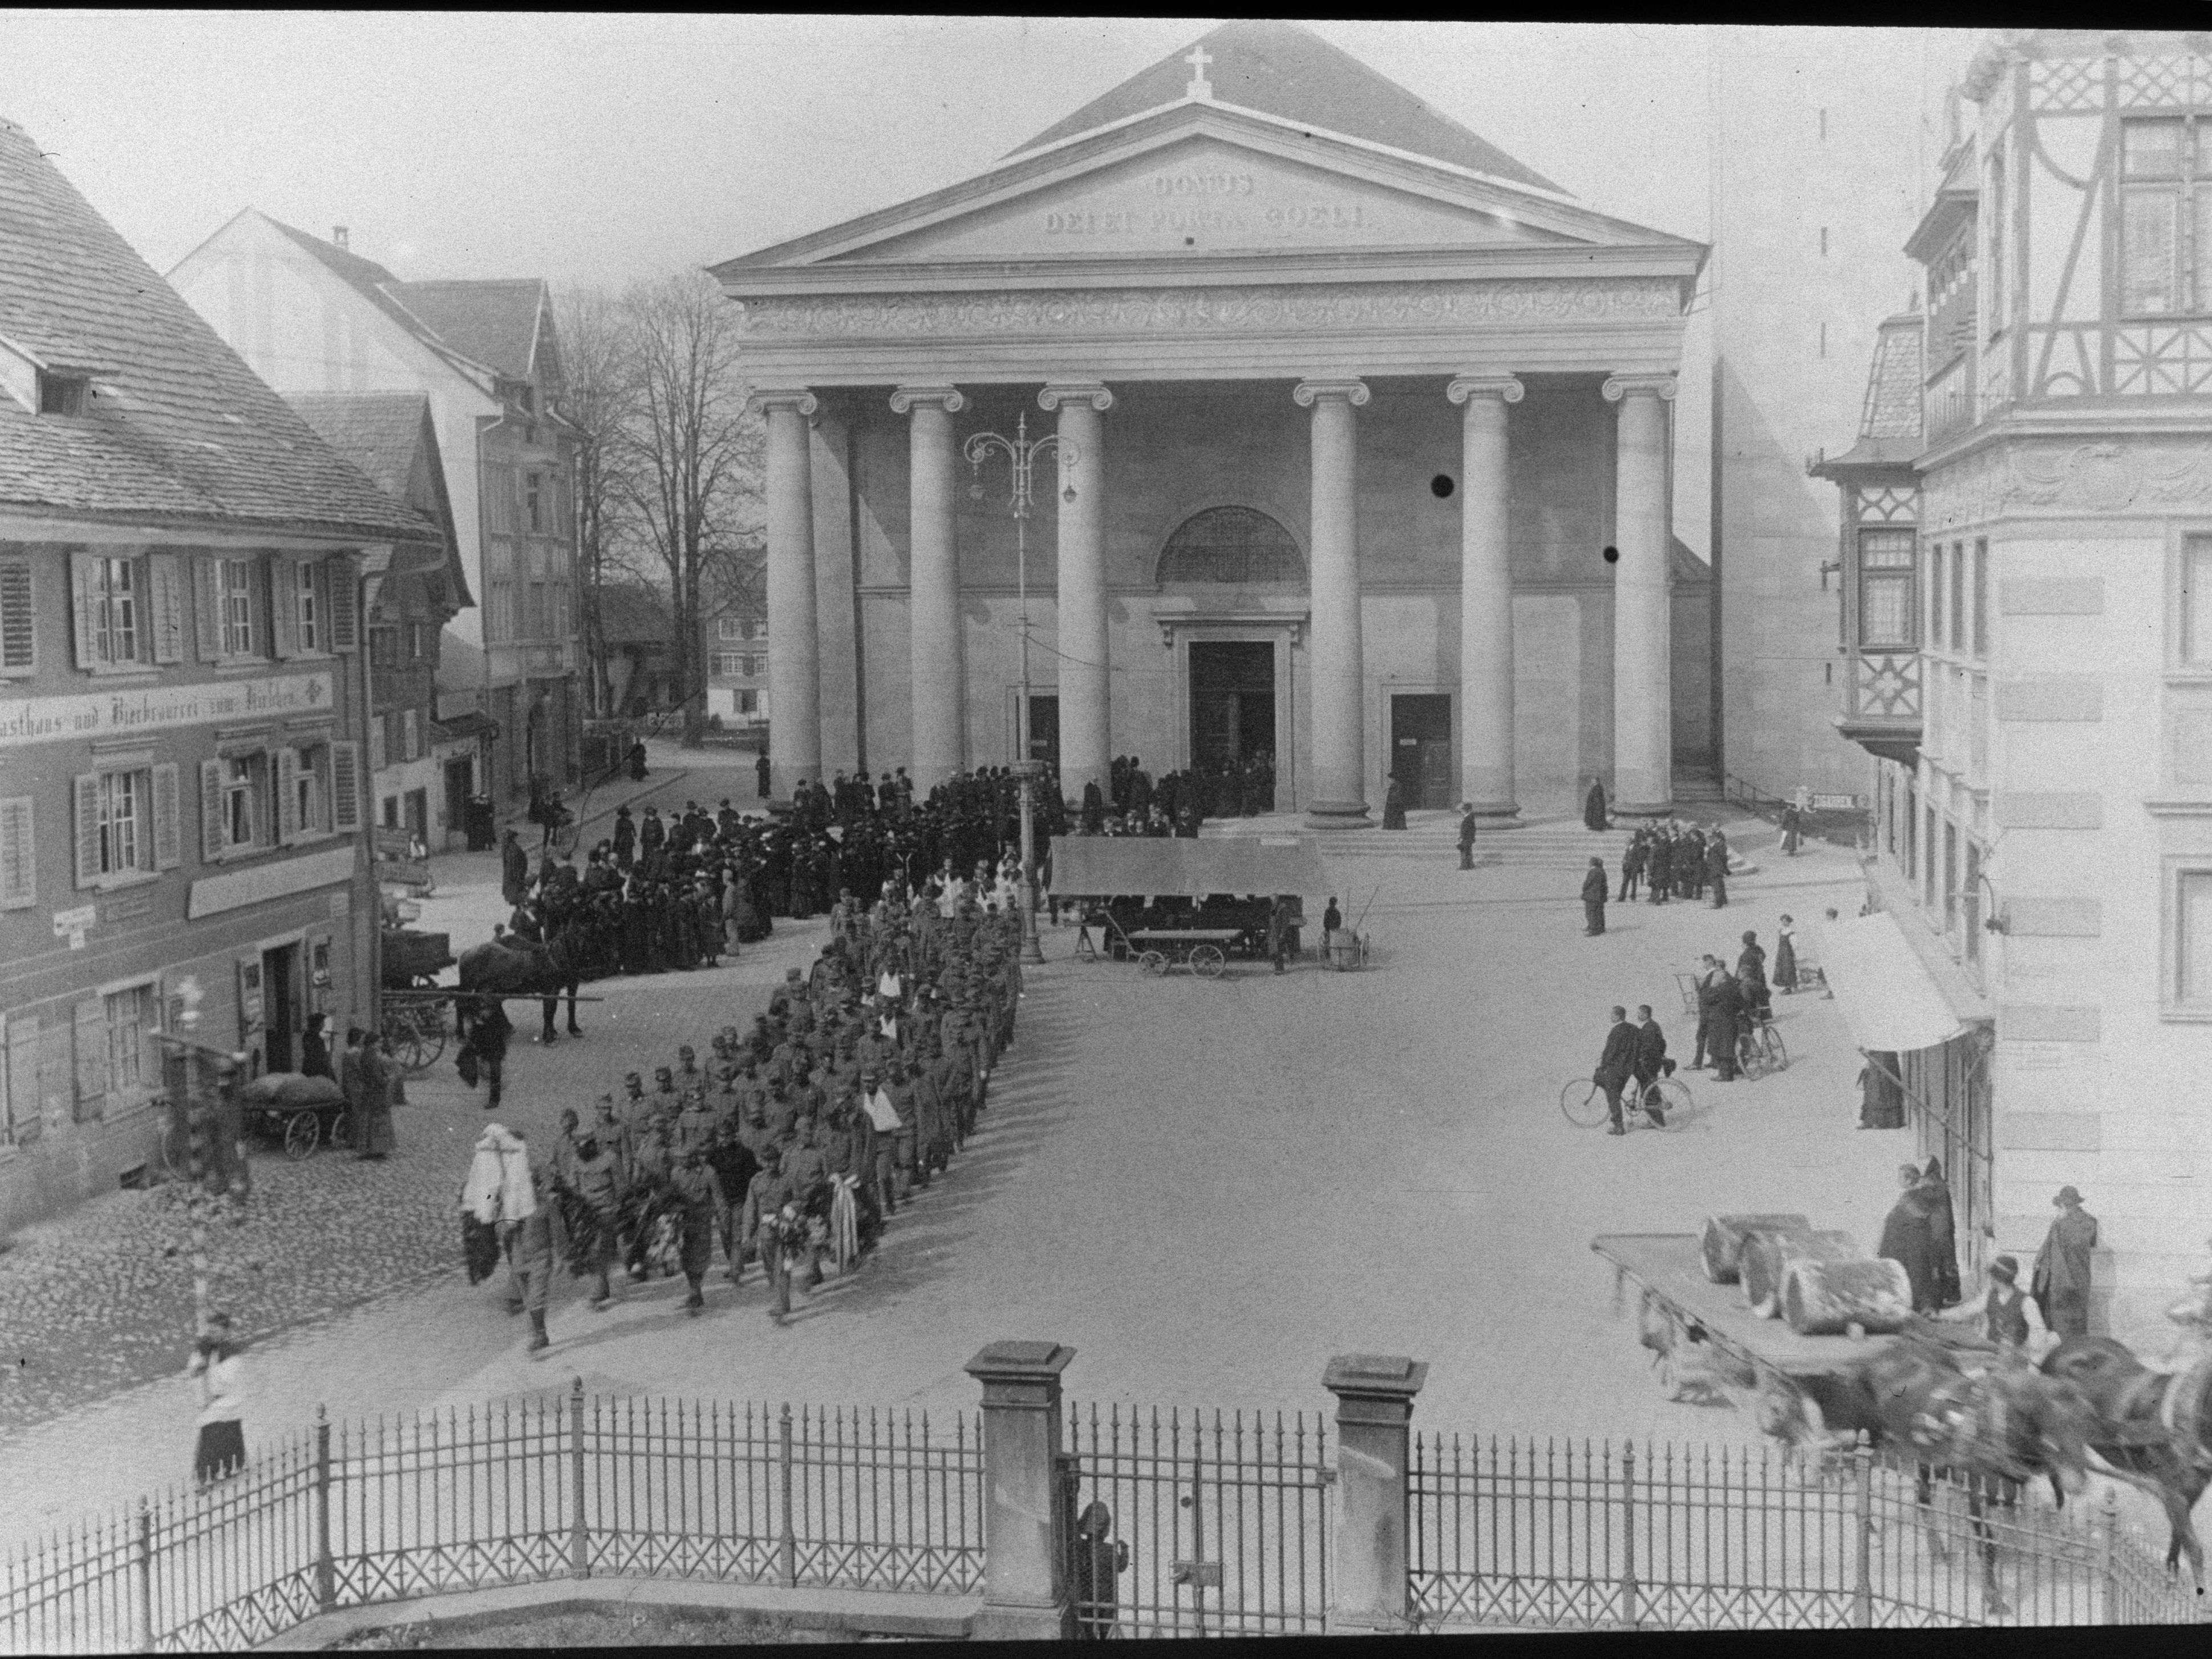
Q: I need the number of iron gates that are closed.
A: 1